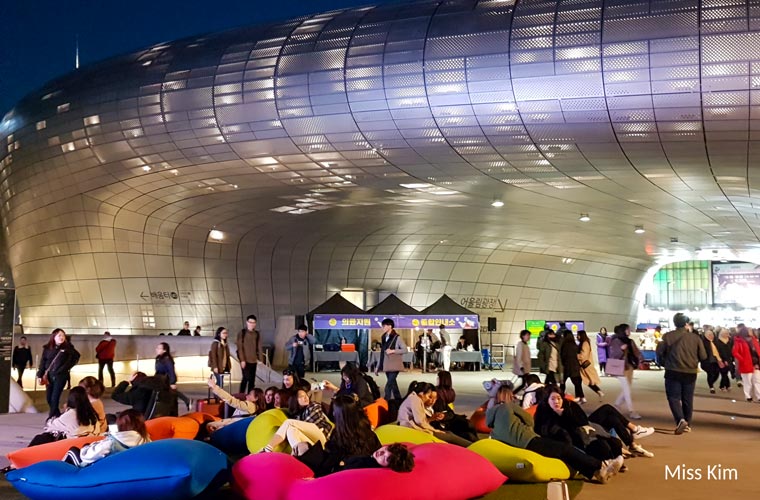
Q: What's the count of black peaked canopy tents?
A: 3